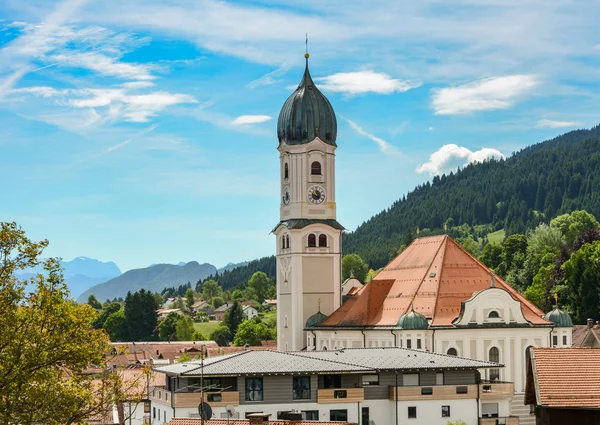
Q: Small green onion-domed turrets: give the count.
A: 3